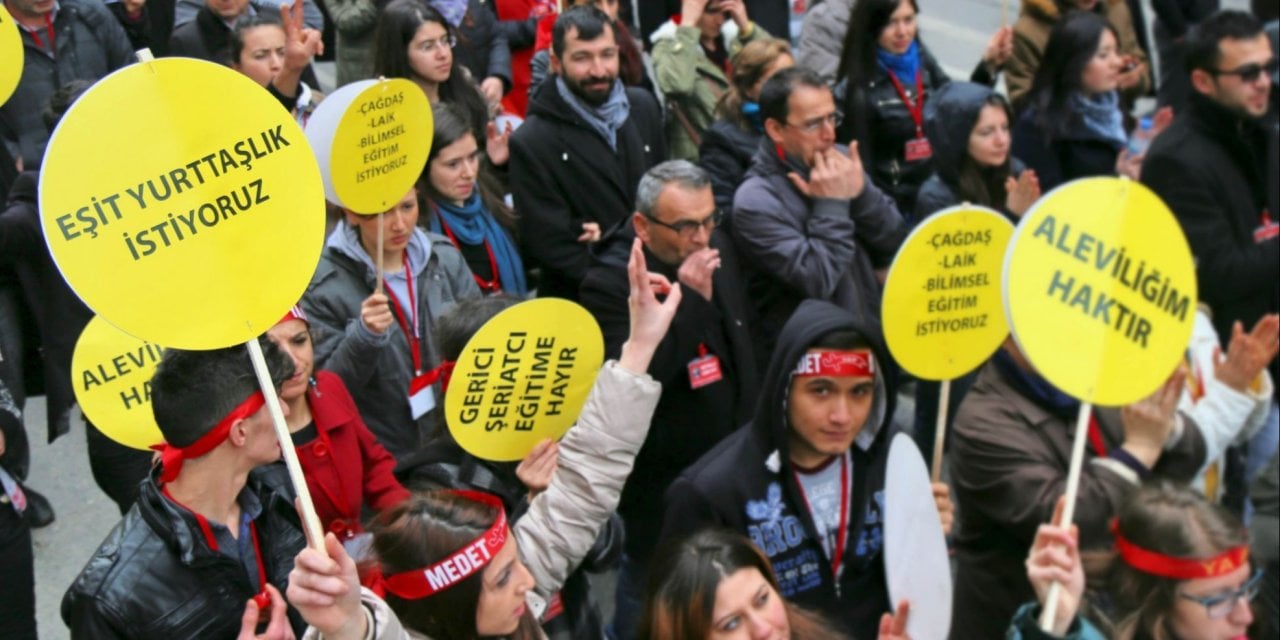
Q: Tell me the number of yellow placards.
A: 7